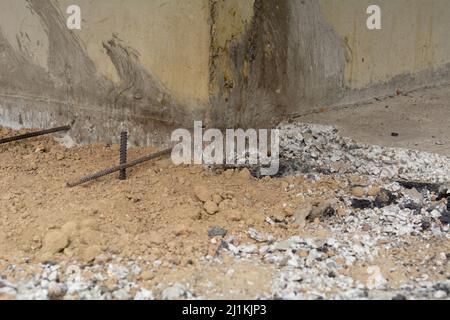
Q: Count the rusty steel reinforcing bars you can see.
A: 3